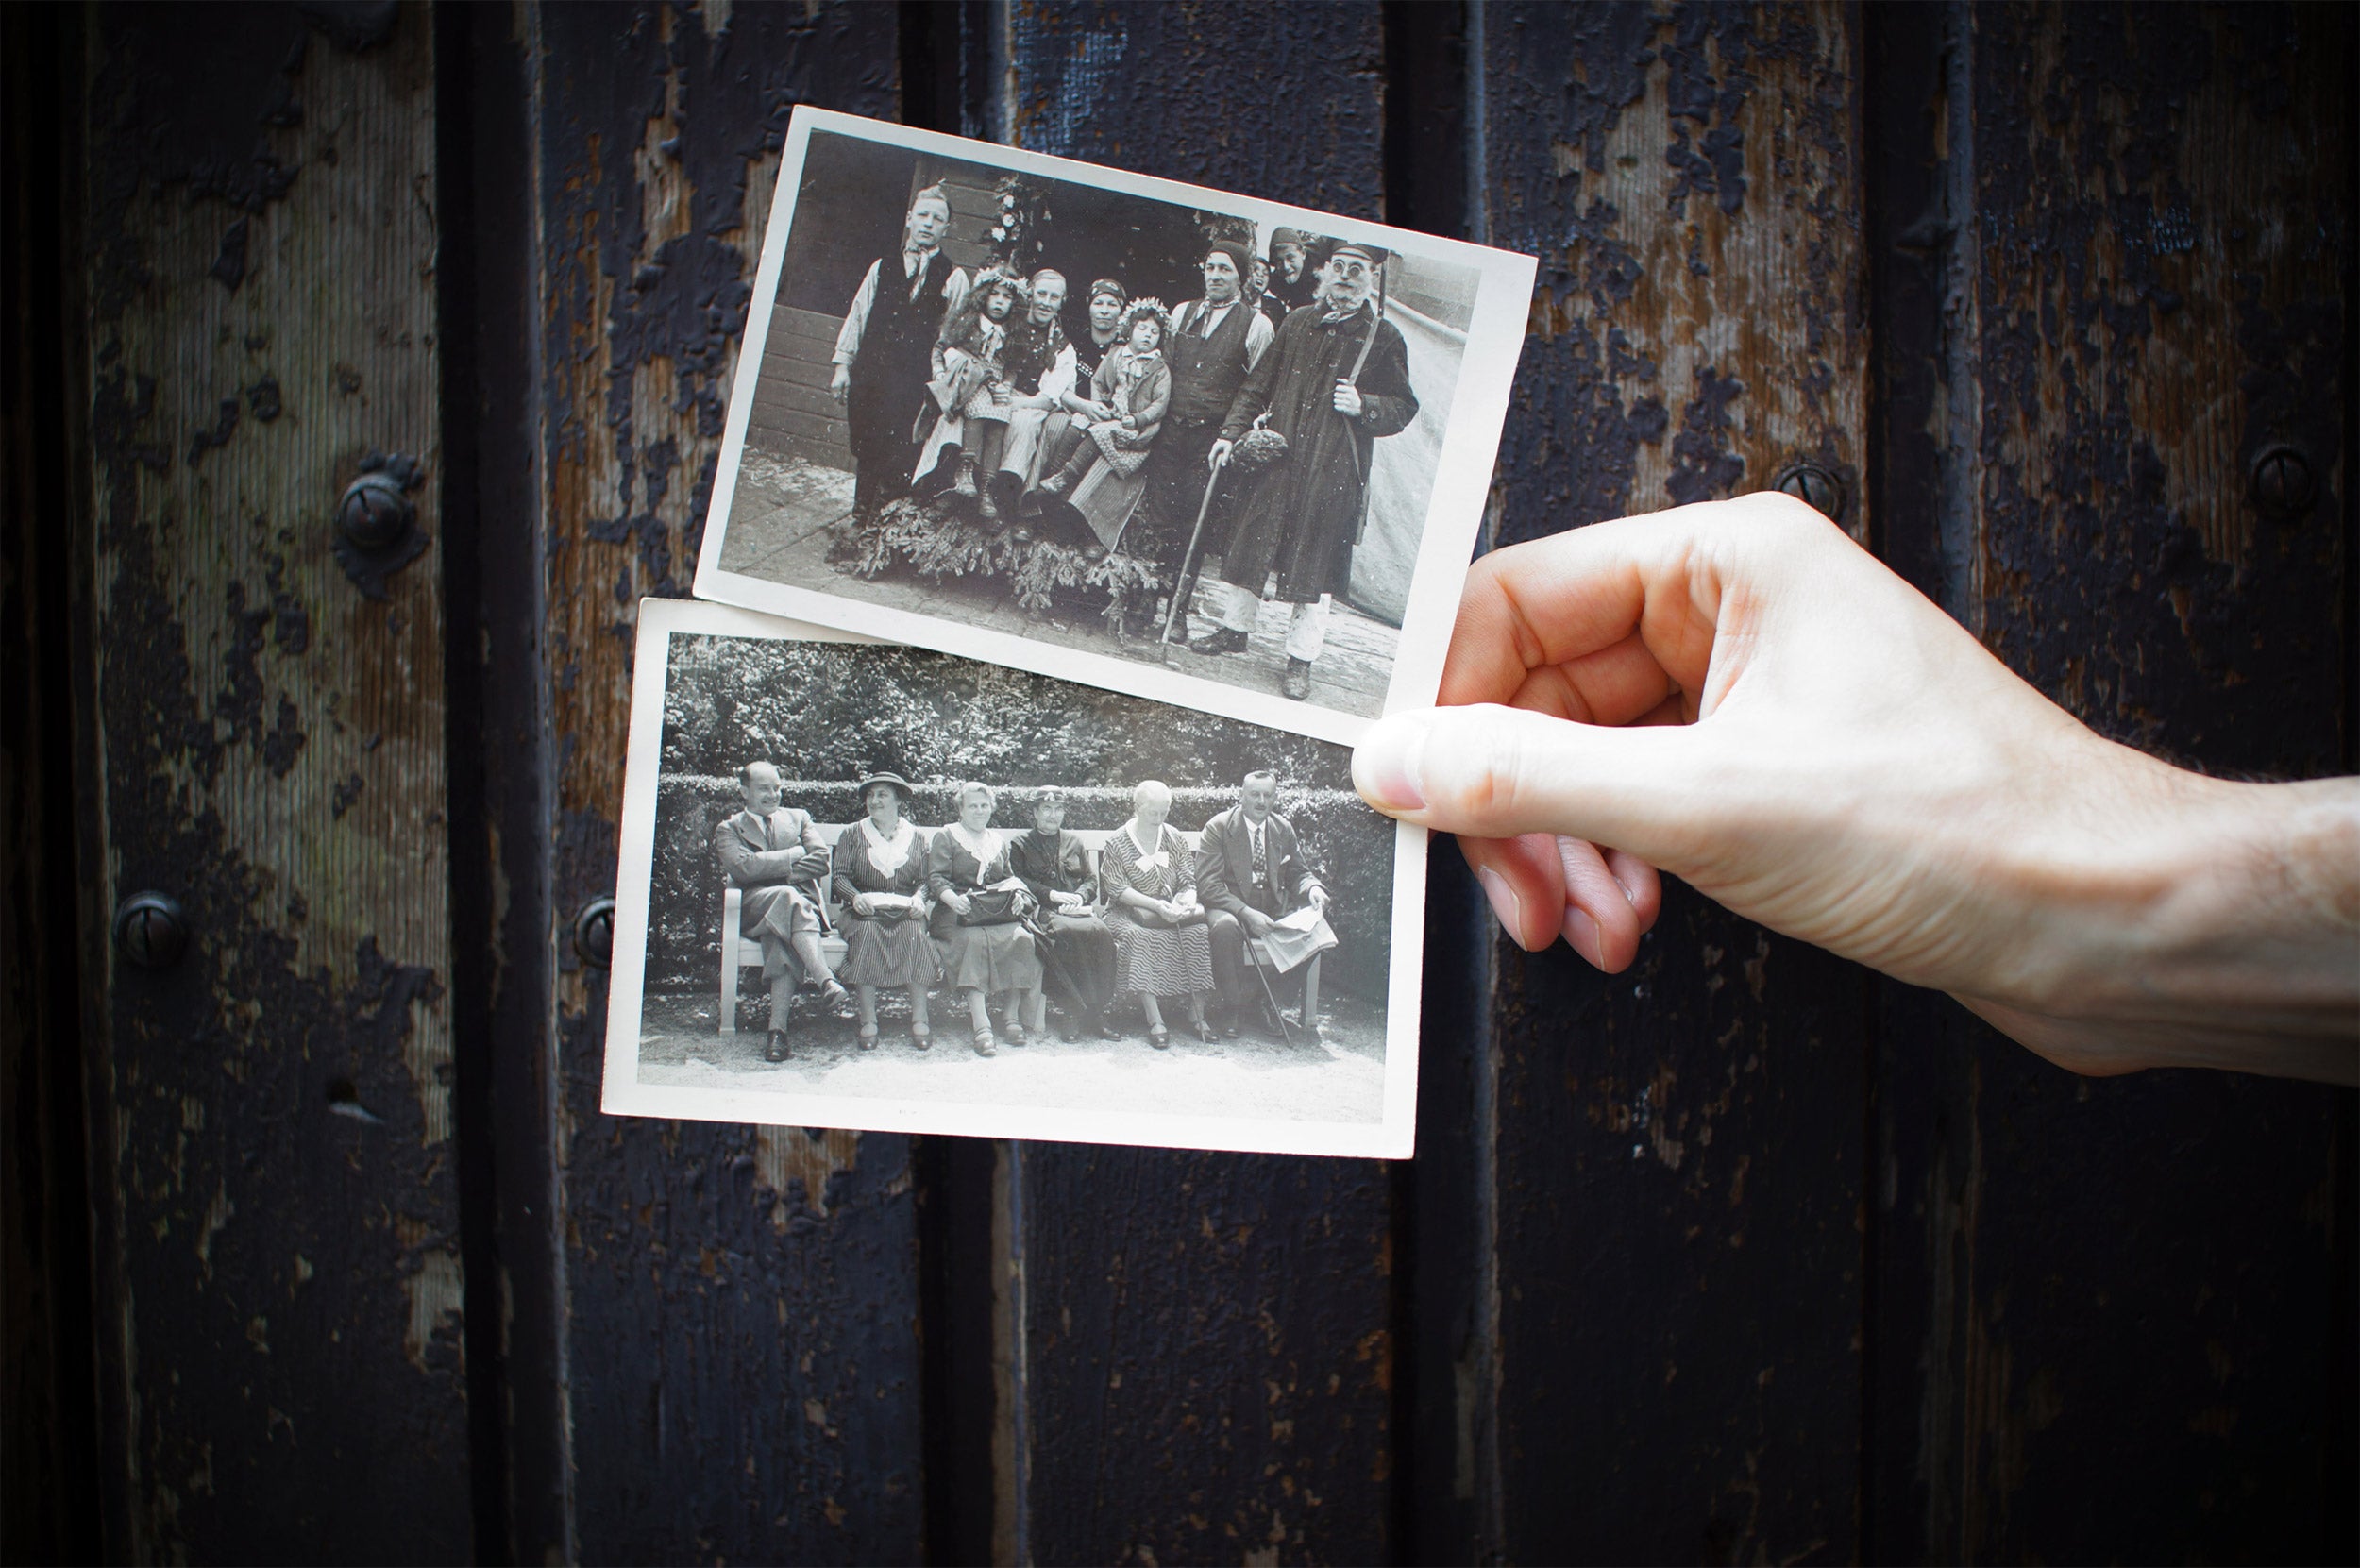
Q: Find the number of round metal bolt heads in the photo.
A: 5